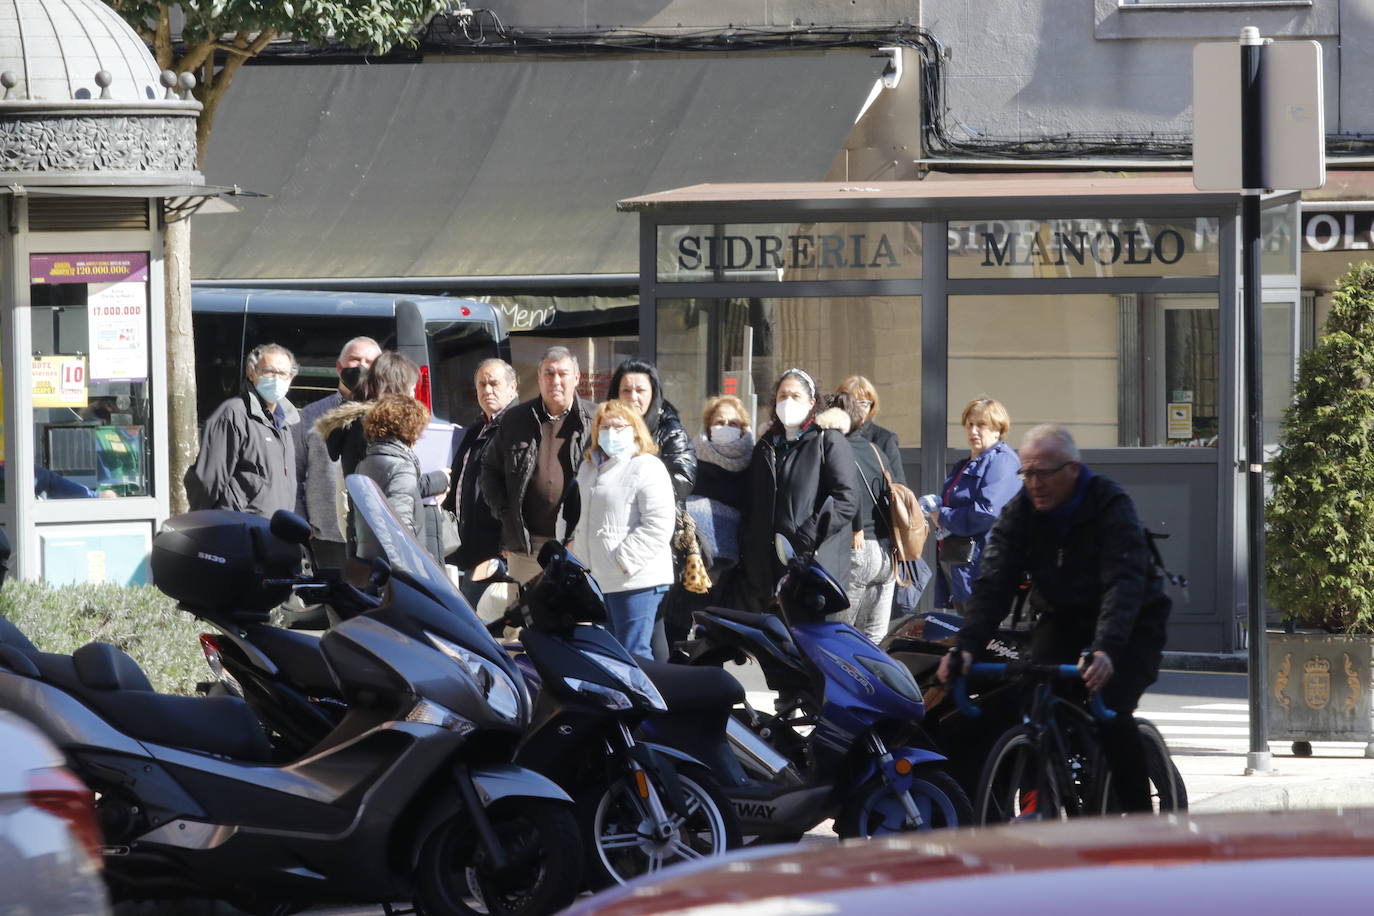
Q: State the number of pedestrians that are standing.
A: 13